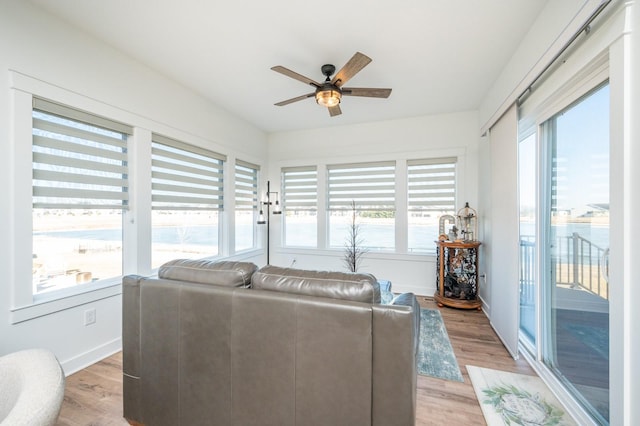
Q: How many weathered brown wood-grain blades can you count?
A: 5